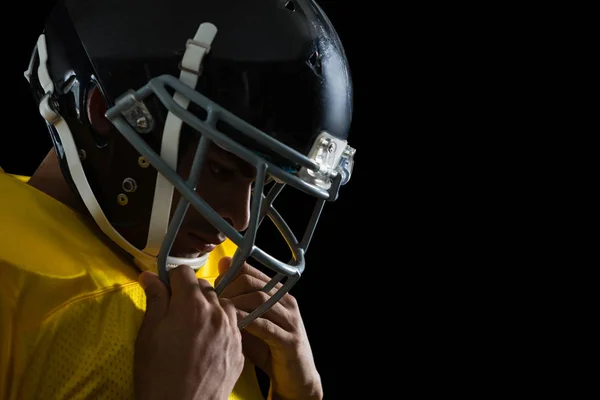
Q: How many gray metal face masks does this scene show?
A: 1